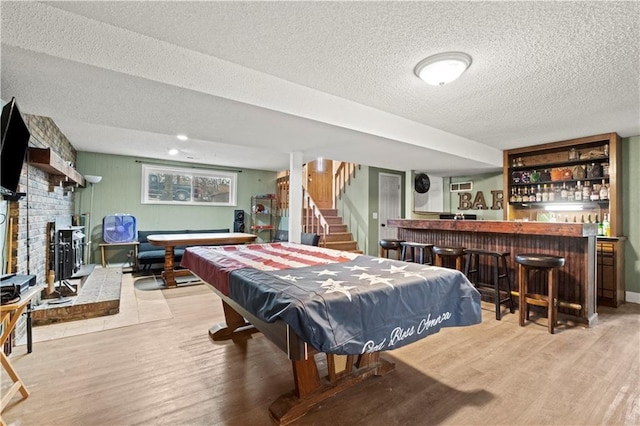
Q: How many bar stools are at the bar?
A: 5